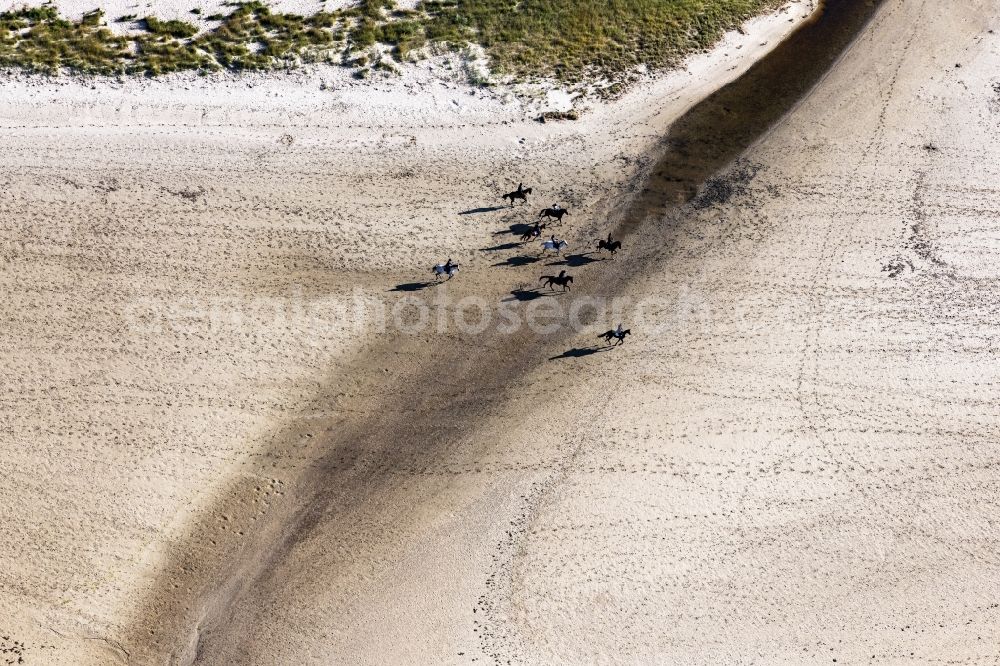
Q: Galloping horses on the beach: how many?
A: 8